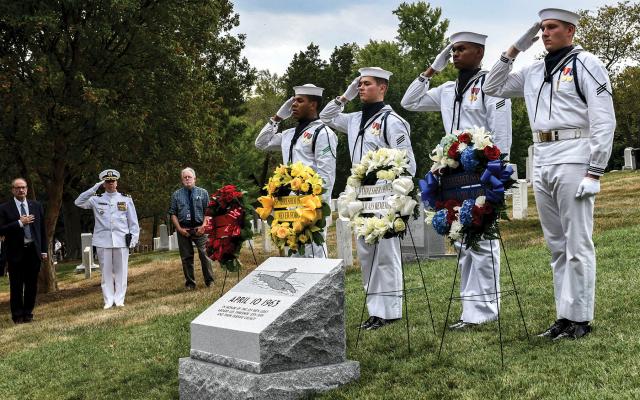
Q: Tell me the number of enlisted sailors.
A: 4